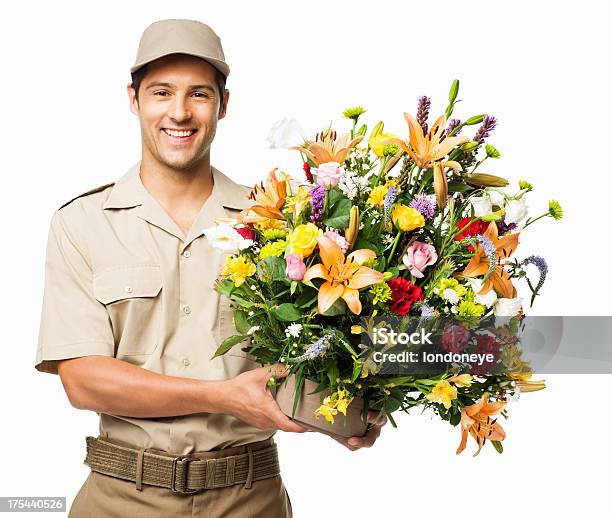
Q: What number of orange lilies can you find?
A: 6